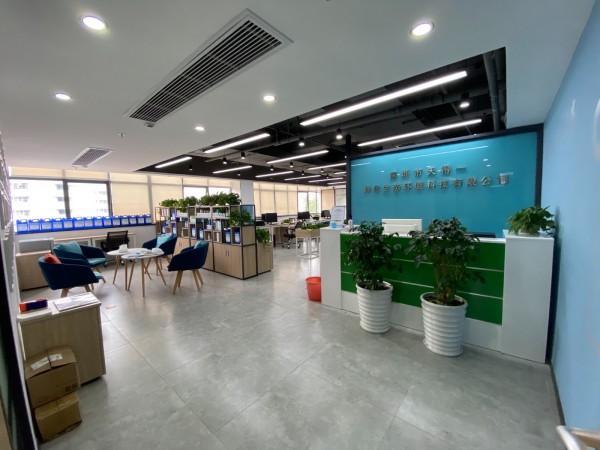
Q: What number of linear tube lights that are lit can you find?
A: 12